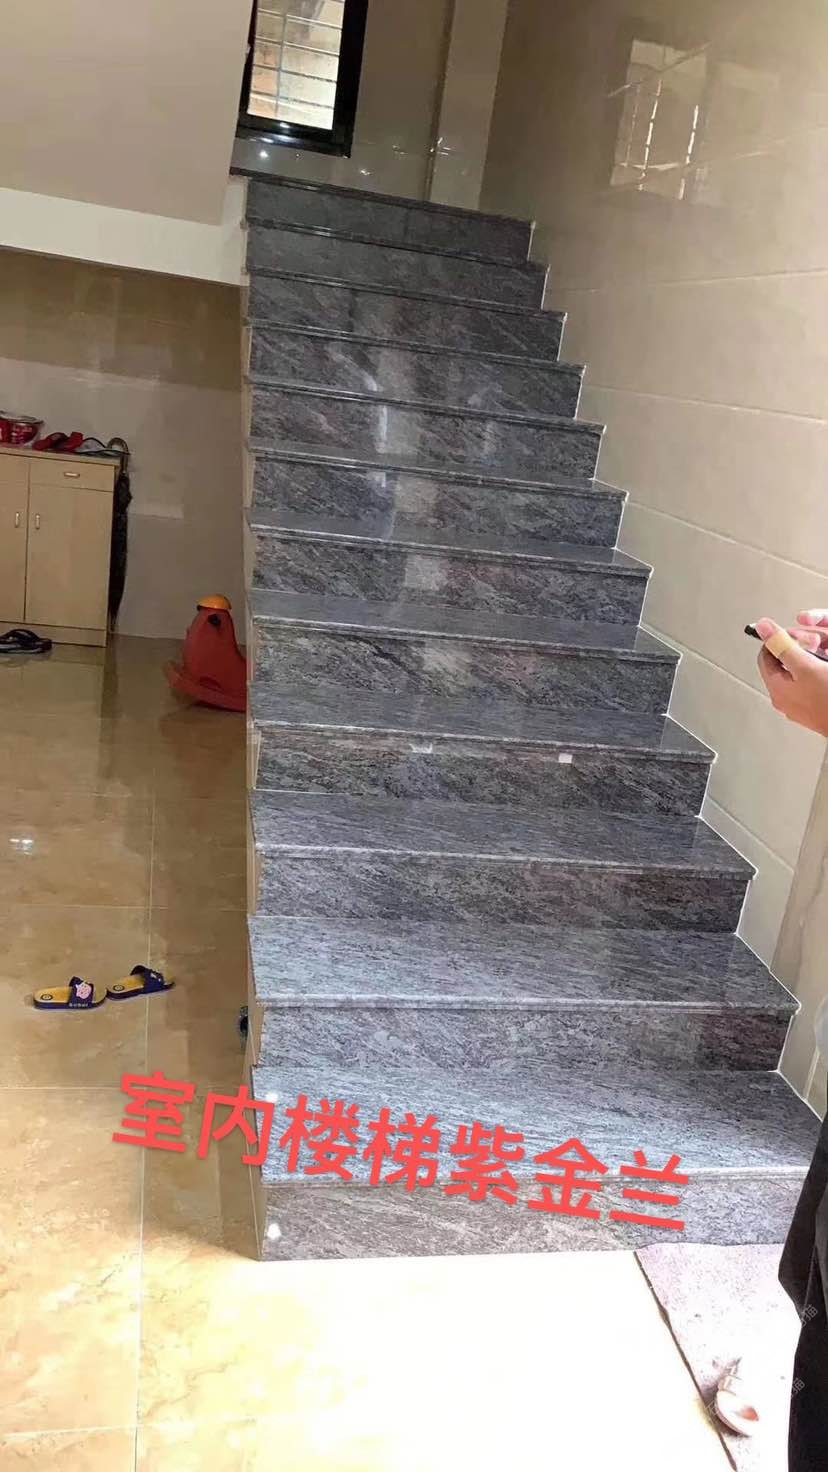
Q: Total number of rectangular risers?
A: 12